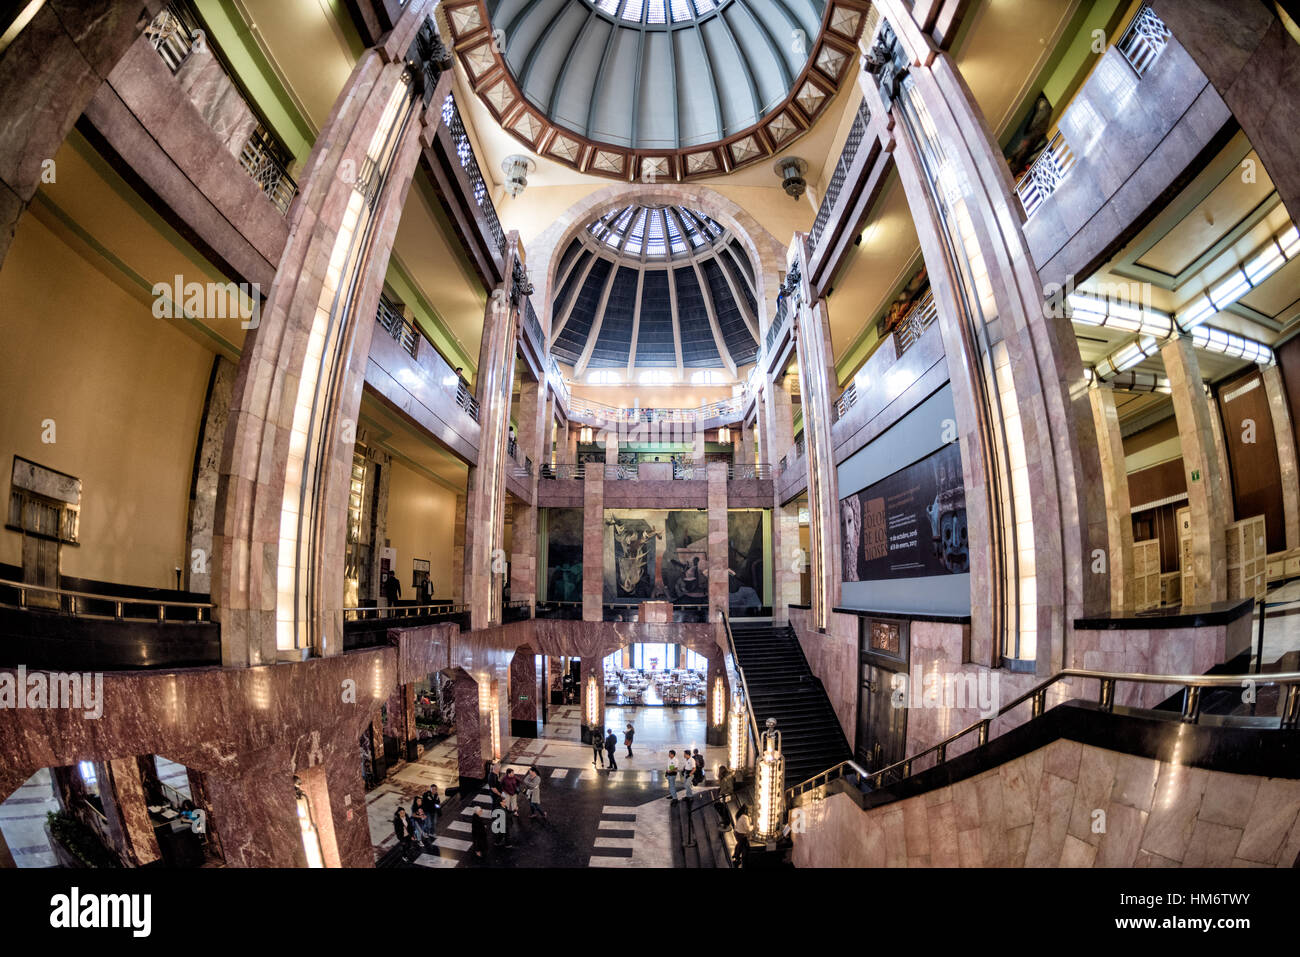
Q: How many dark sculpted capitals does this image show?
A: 4